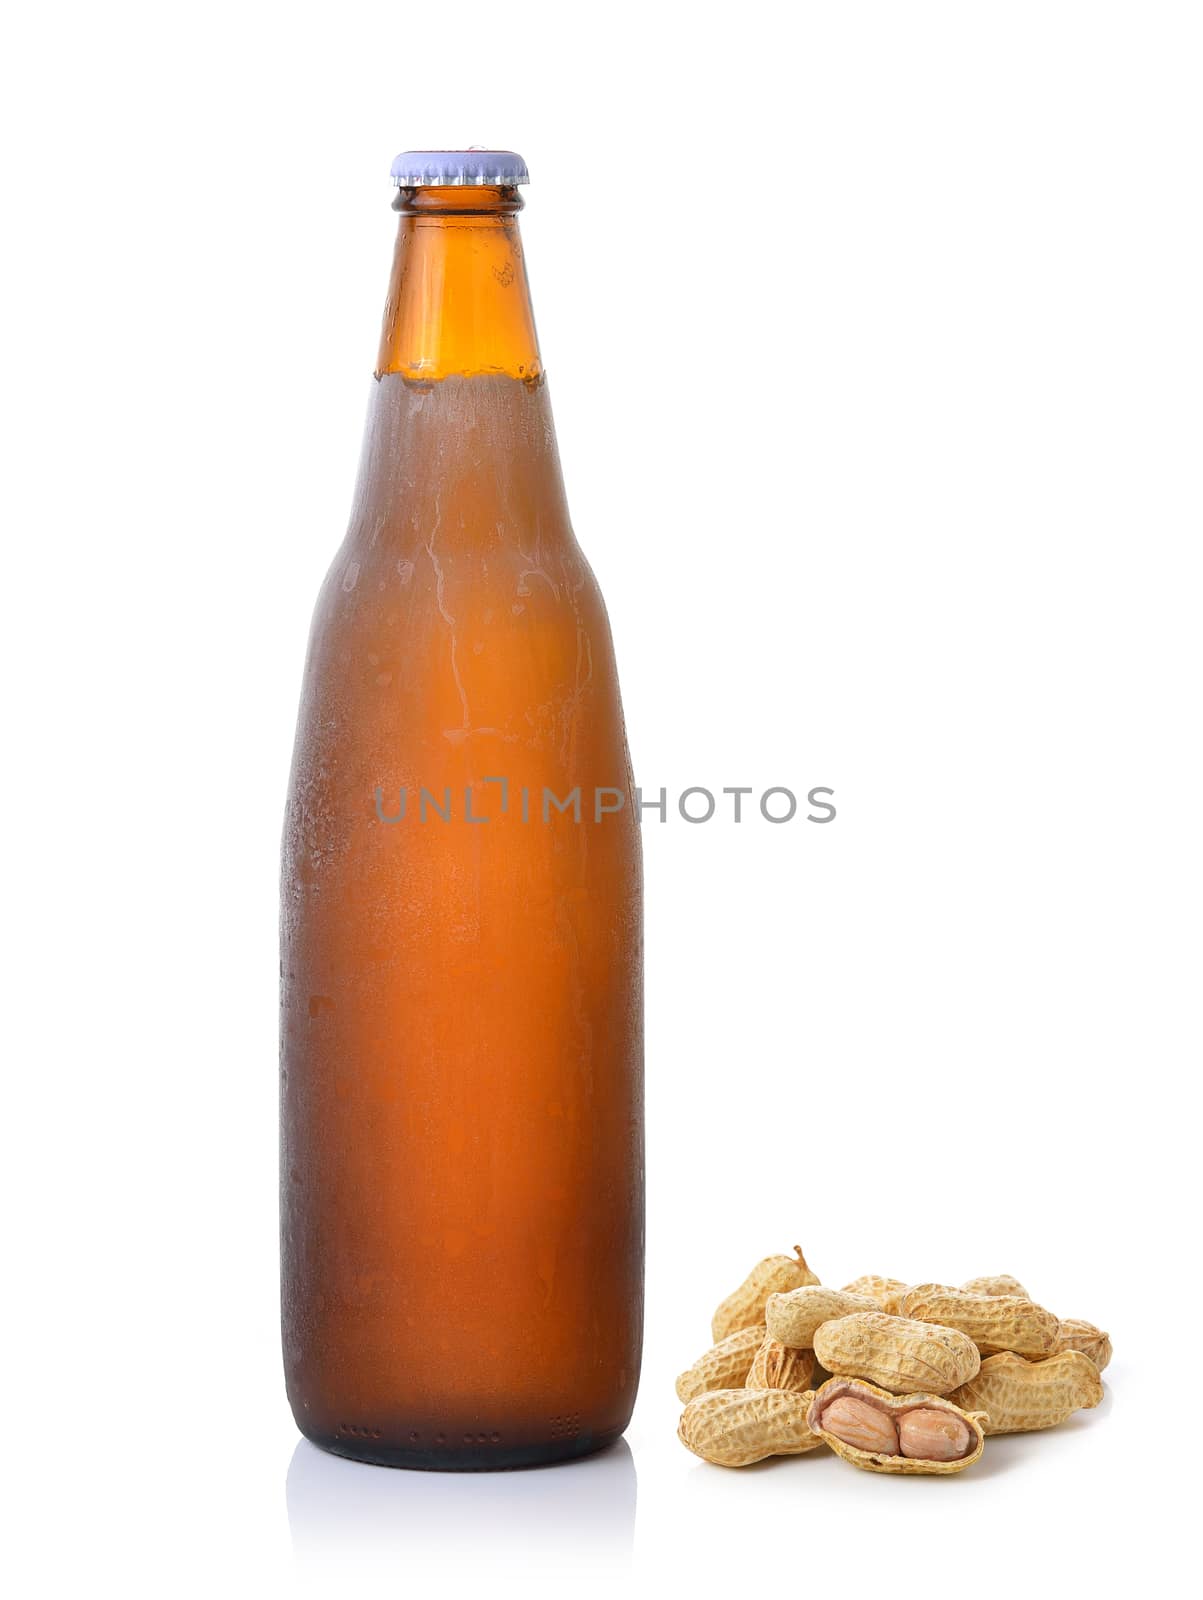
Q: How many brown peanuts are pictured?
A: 12